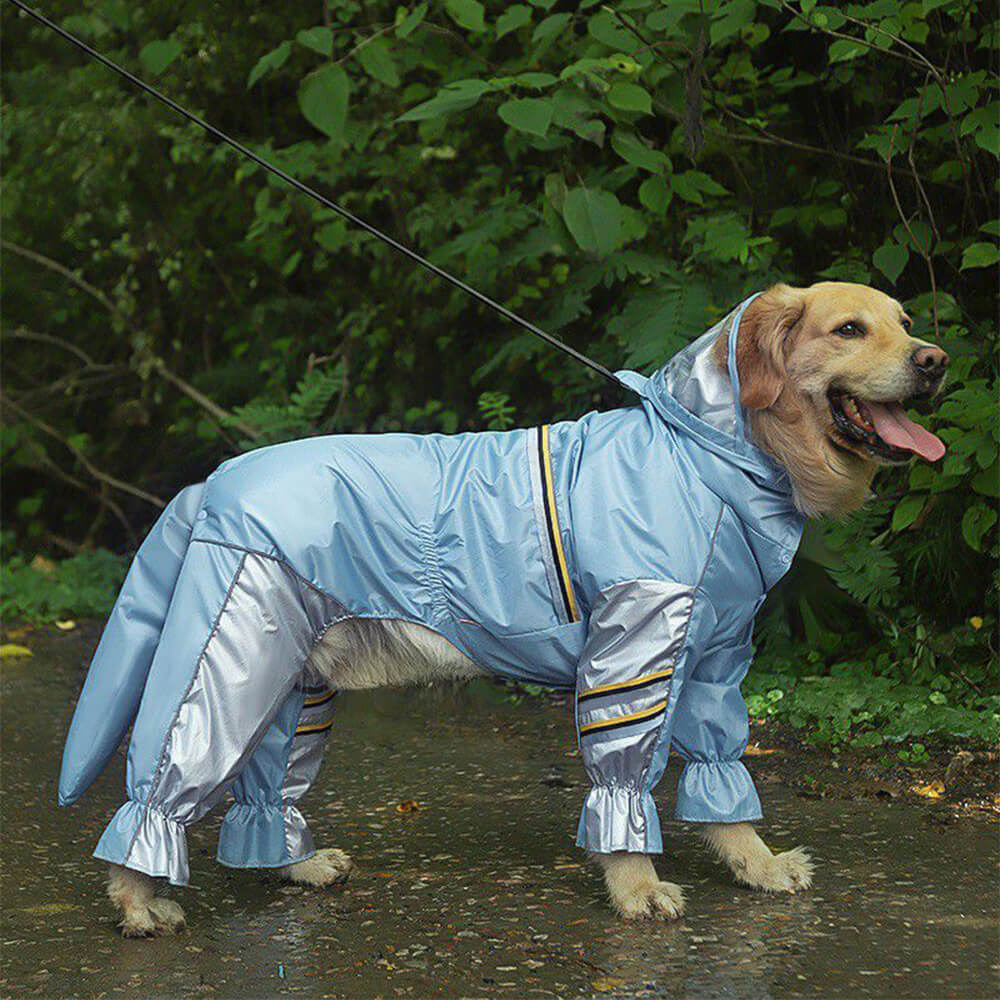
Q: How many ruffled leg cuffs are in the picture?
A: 4